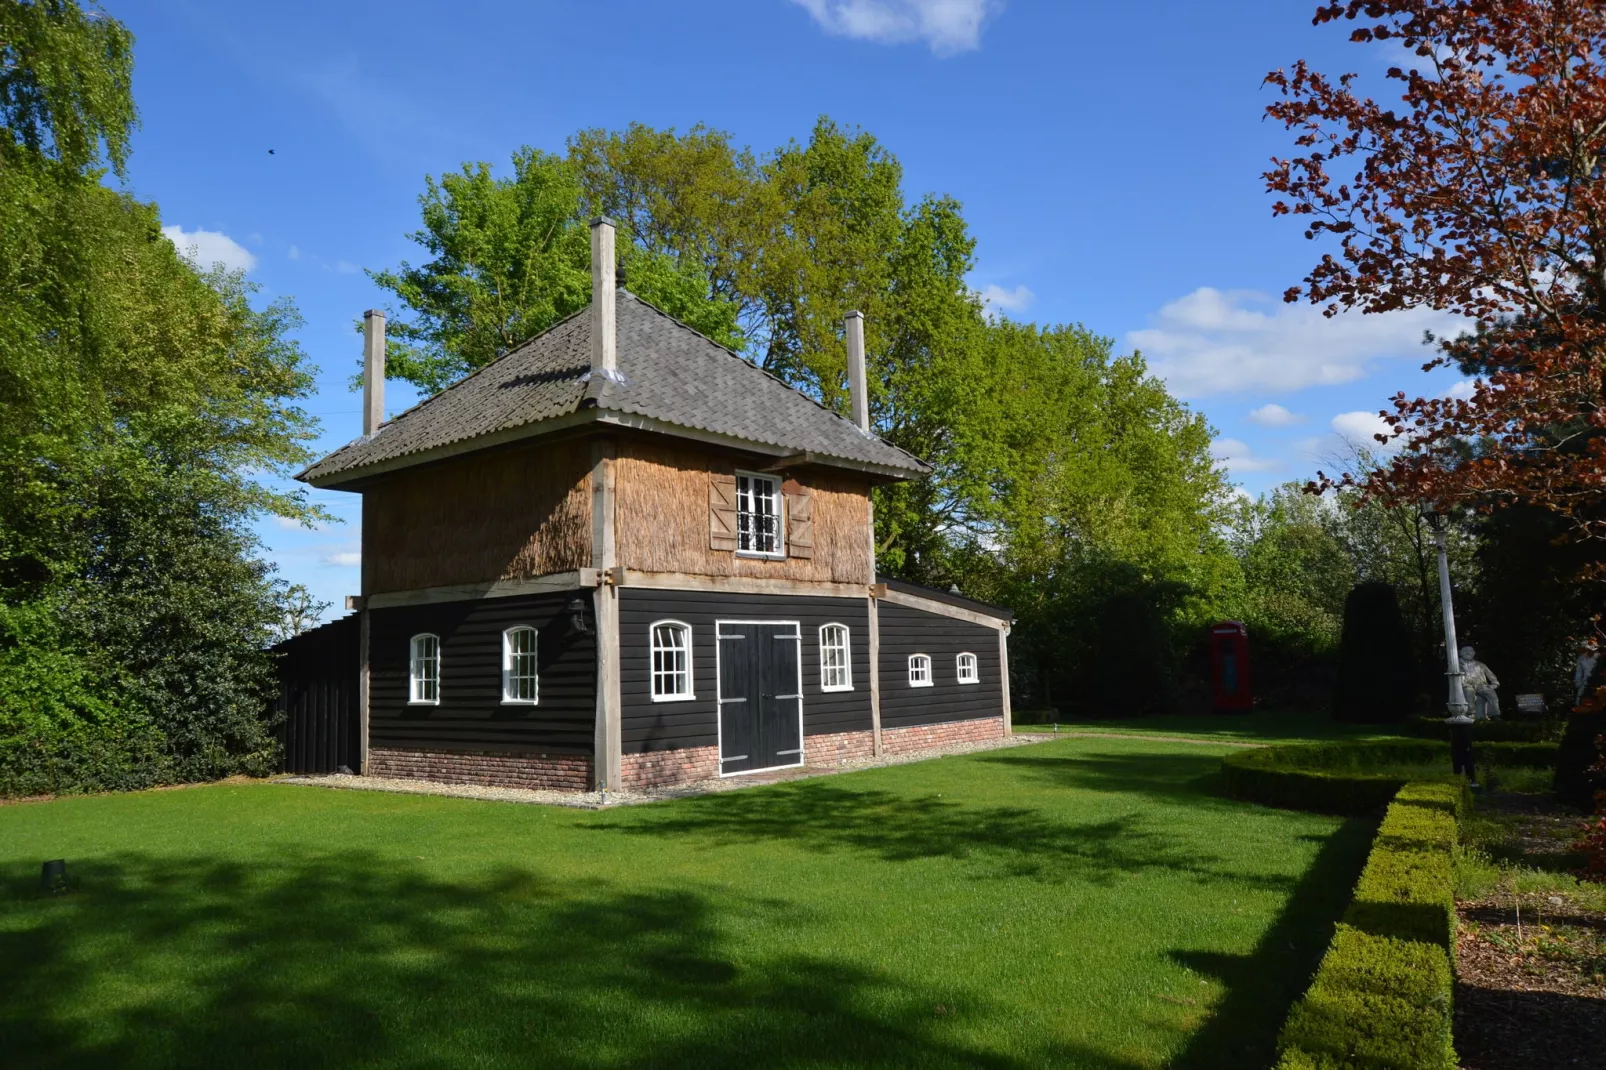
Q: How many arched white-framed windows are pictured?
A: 6